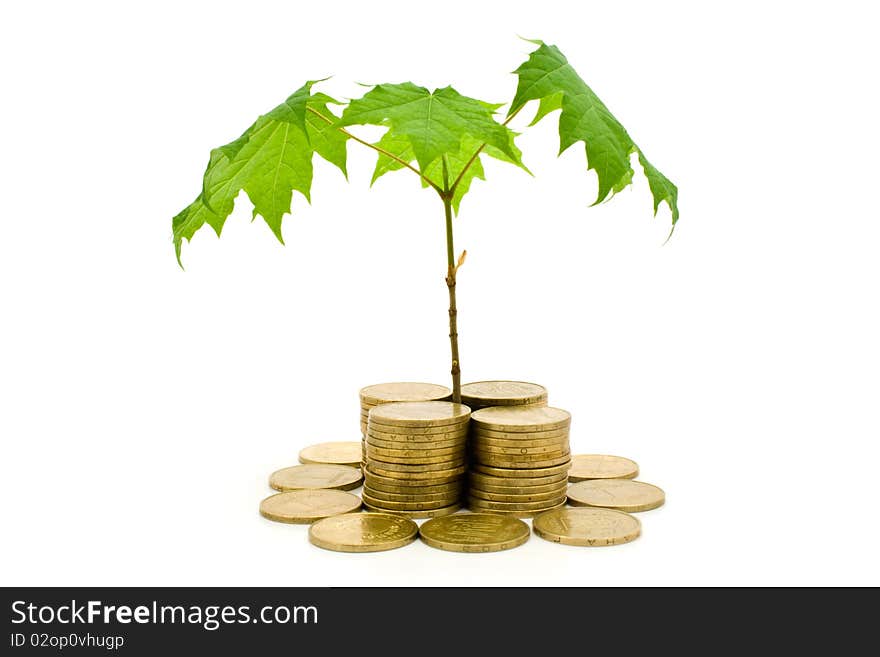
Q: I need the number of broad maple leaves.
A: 4